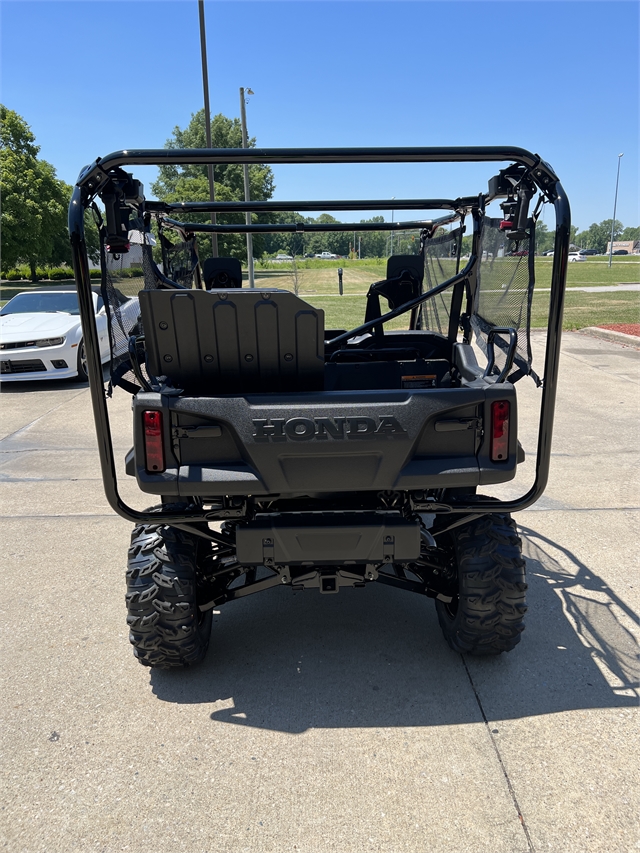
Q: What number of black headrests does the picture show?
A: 2